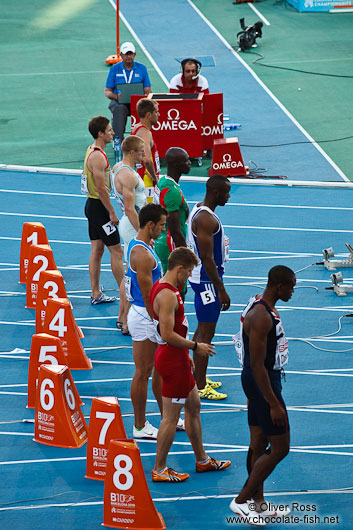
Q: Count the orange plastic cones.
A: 8